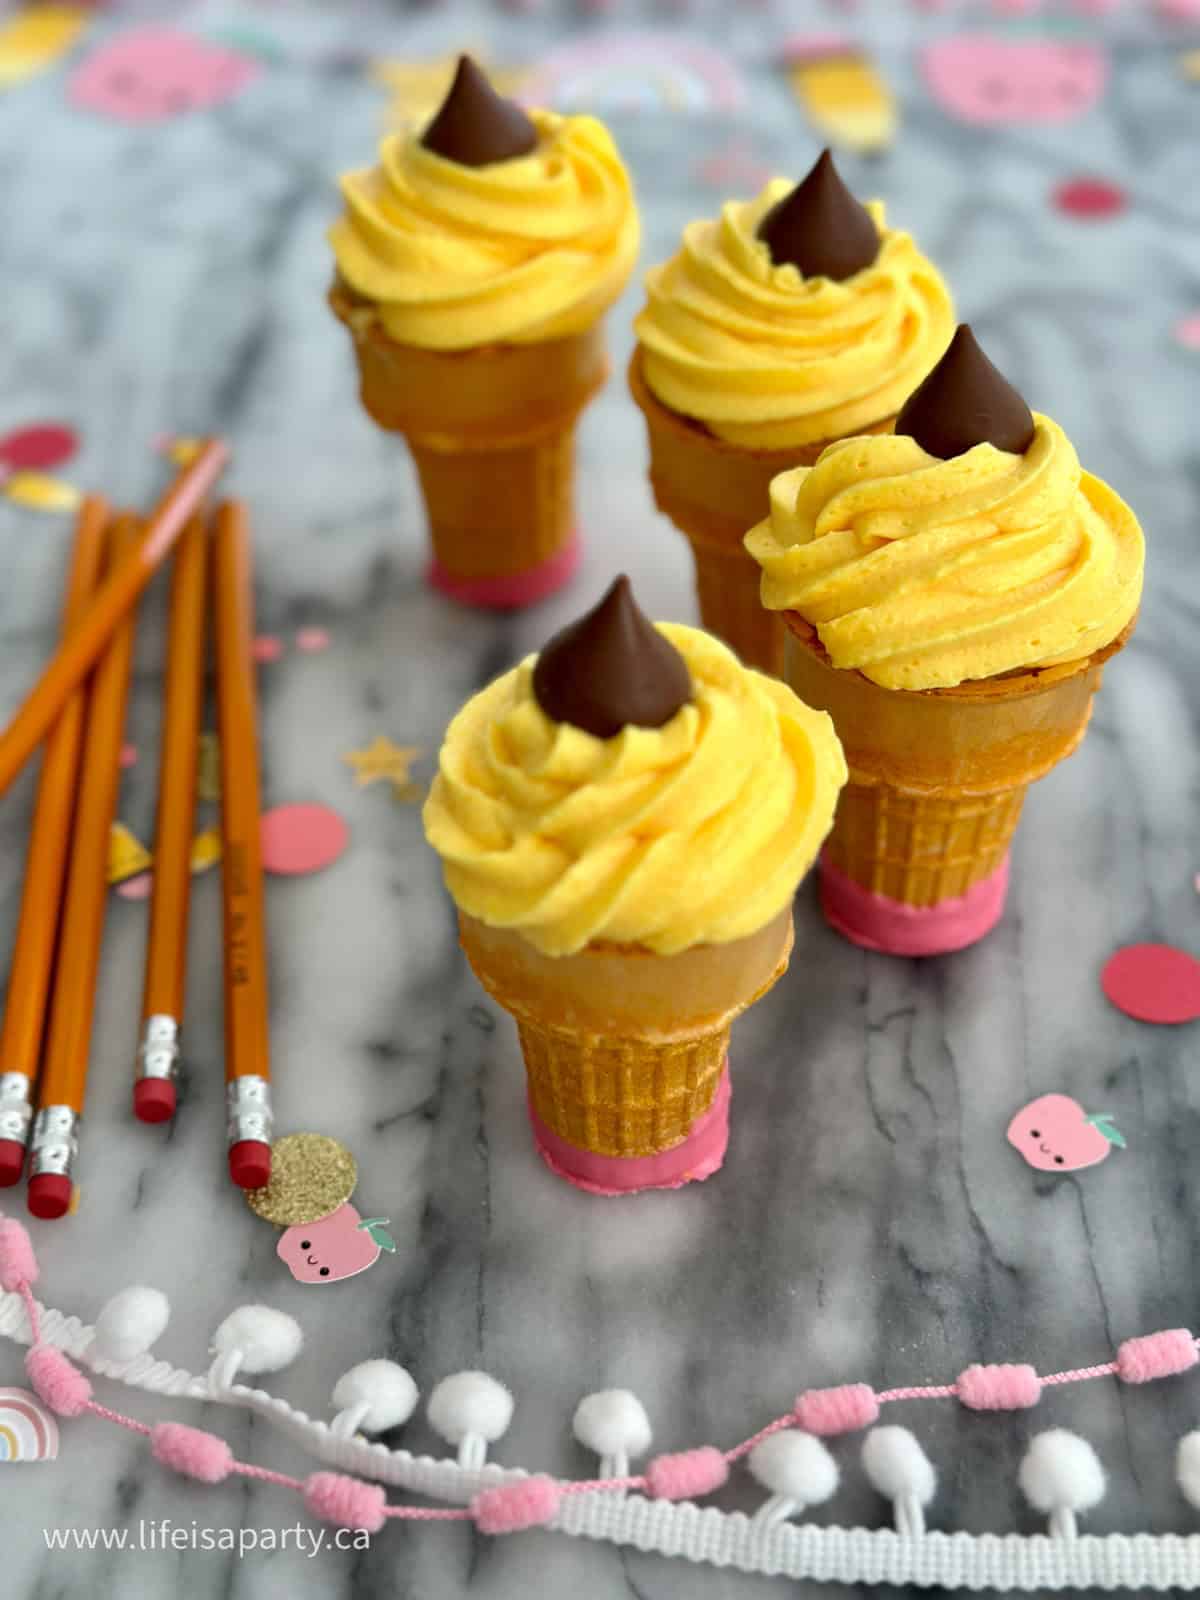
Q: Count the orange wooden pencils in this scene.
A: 5